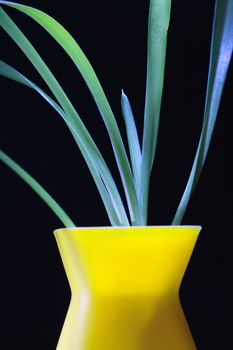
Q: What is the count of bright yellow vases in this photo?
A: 1